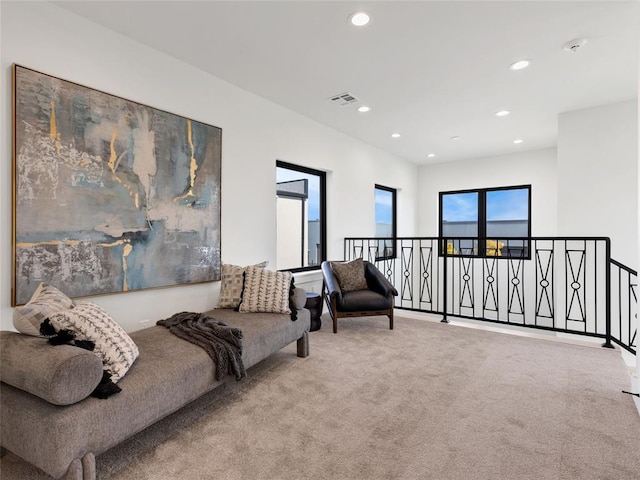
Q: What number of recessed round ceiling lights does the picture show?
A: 7